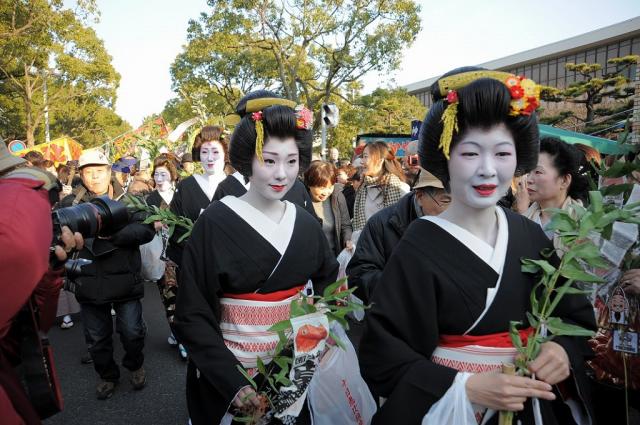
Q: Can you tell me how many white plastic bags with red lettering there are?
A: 1